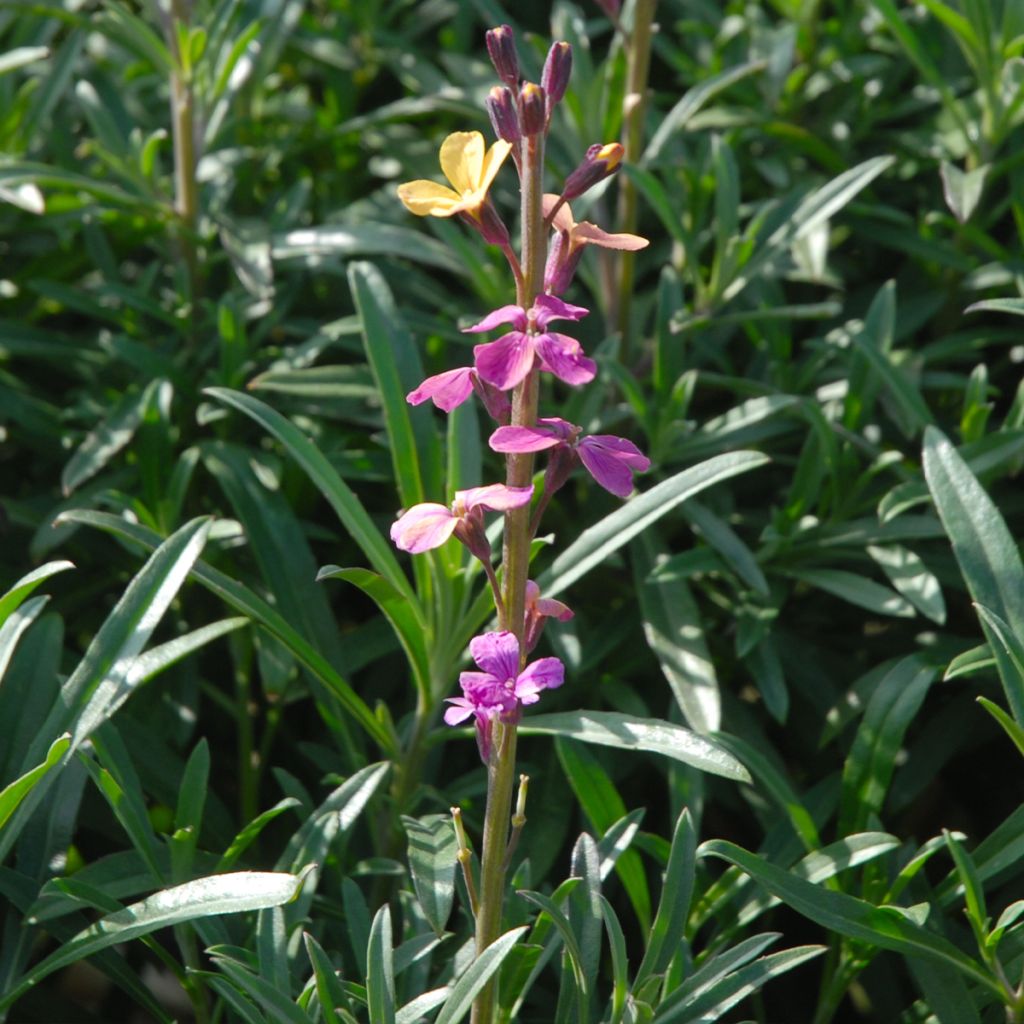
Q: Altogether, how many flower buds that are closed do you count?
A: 5